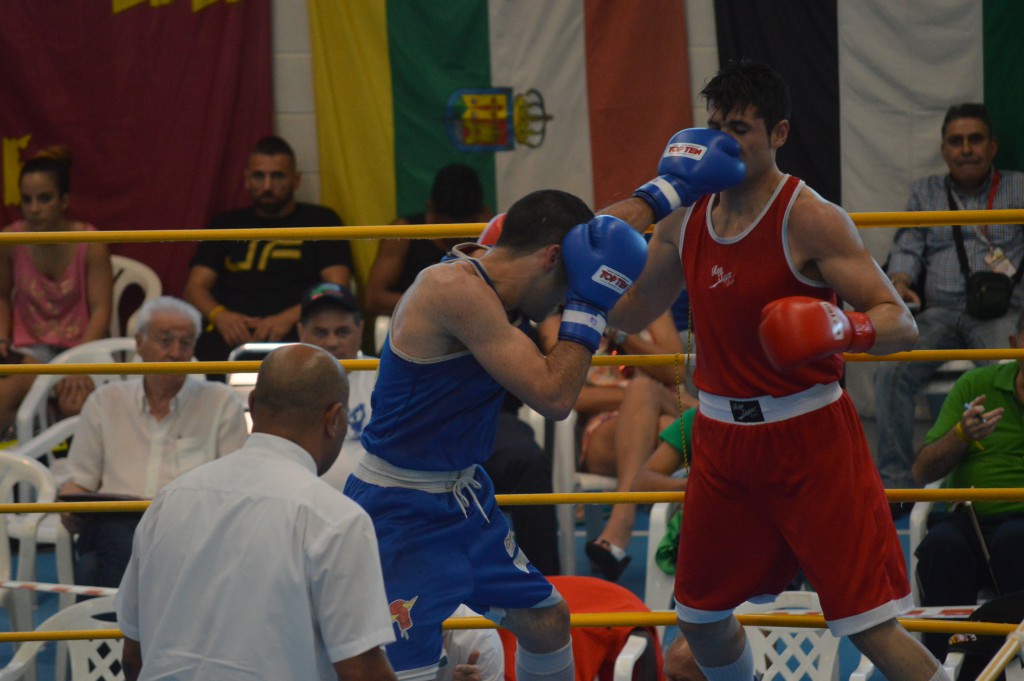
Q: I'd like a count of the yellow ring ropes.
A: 4